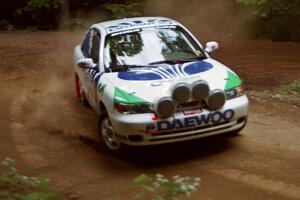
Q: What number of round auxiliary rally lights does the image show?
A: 4